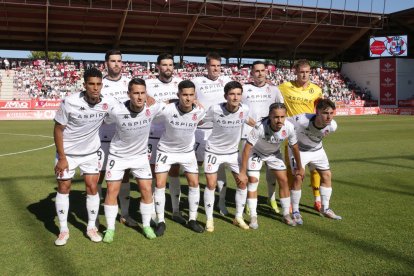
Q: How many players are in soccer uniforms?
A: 11